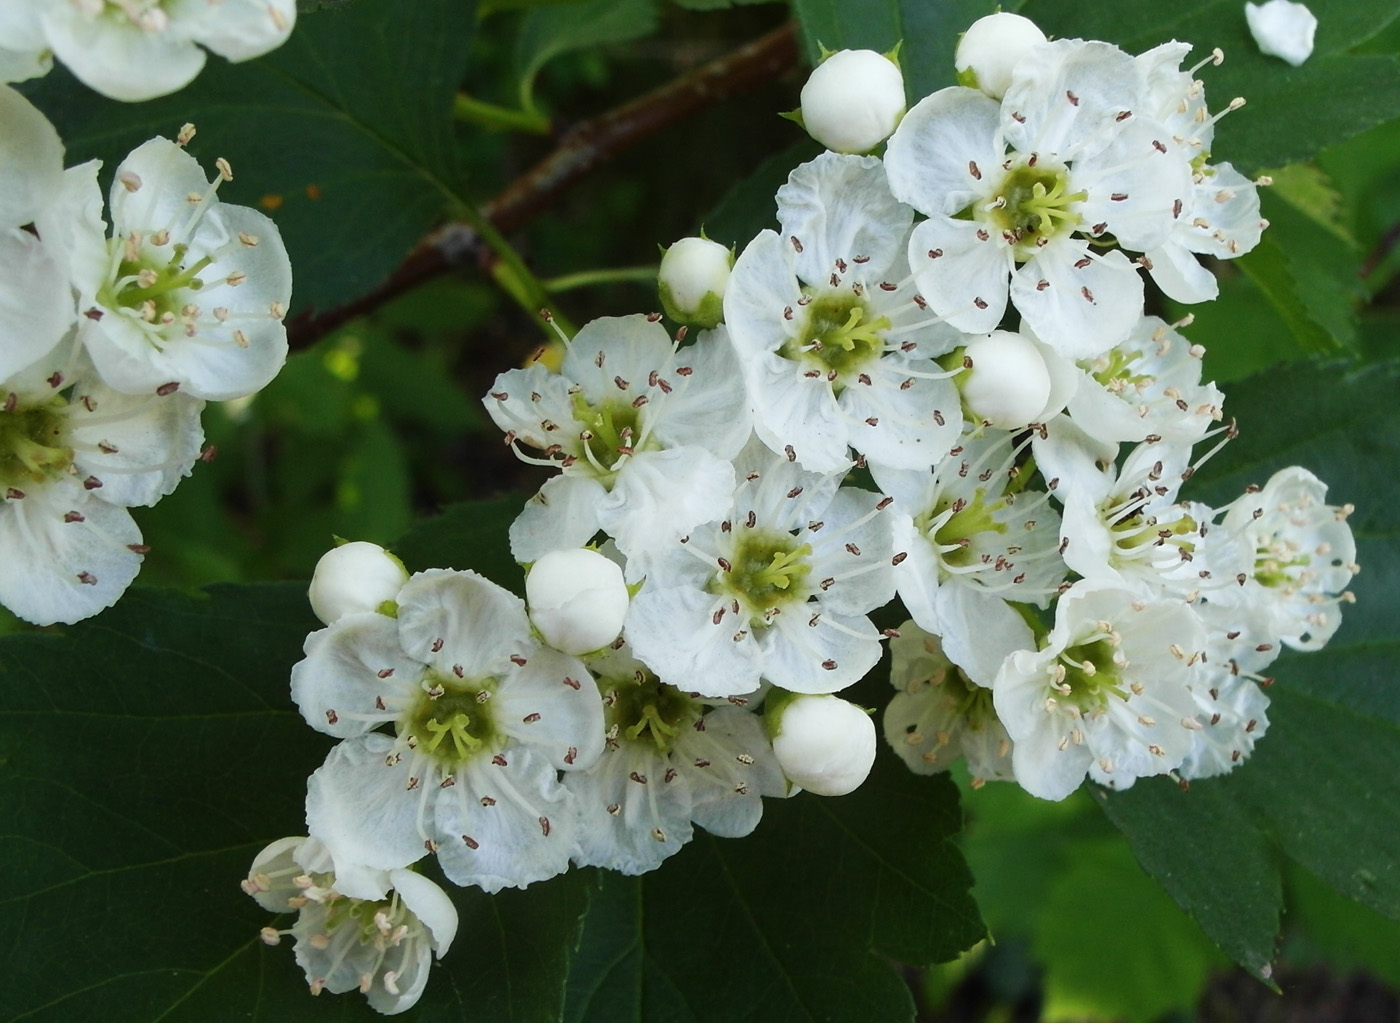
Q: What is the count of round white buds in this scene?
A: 7